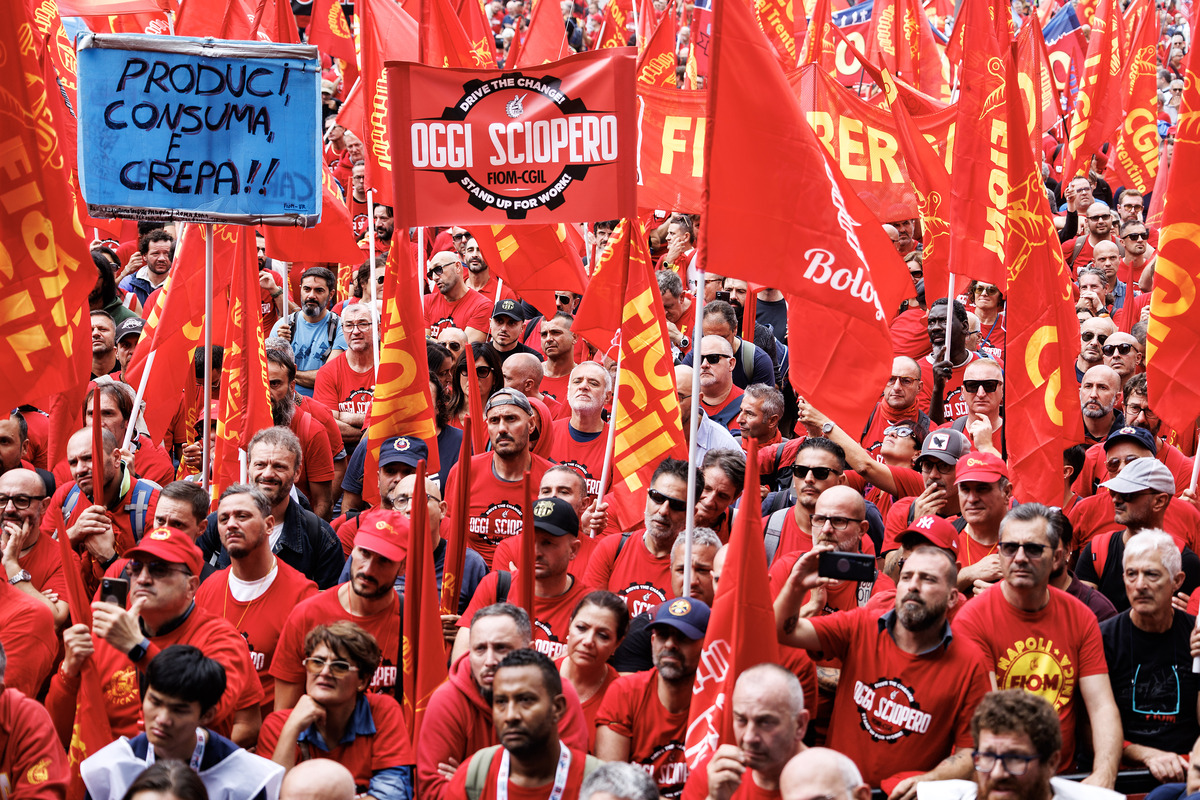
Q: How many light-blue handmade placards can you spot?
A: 1